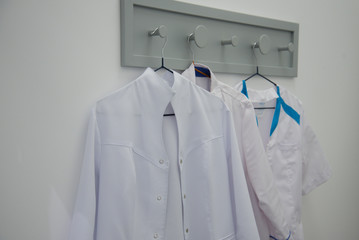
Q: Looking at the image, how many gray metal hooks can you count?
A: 5